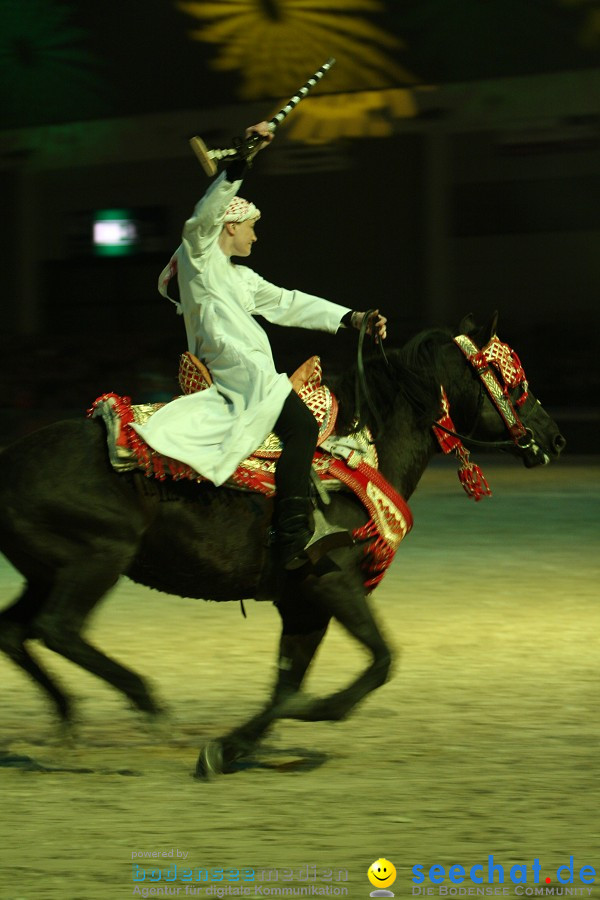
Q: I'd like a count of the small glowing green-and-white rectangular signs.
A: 1